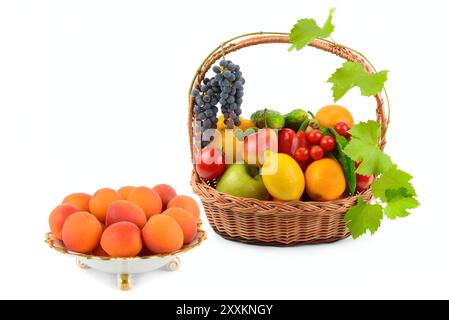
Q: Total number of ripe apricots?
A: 12